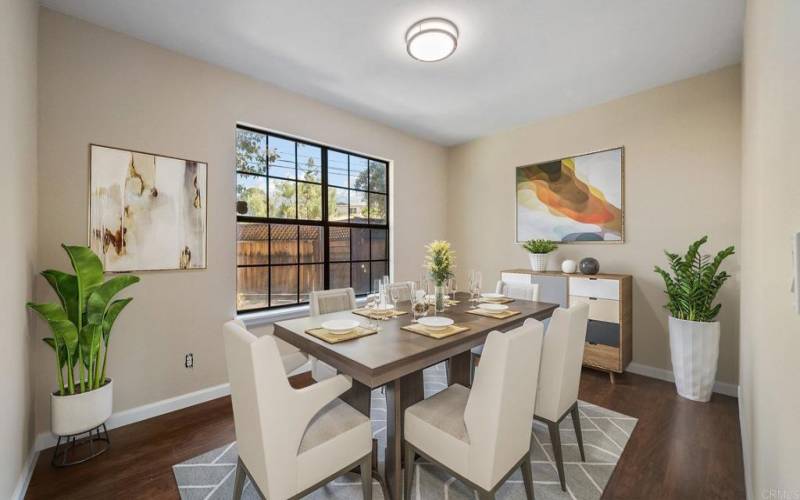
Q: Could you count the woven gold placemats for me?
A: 6